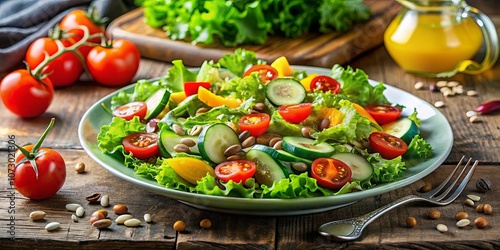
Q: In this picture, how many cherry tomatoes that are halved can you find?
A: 10